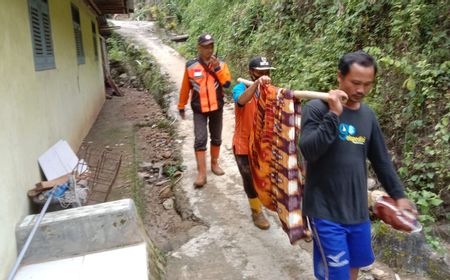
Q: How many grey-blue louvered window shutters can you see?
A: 3